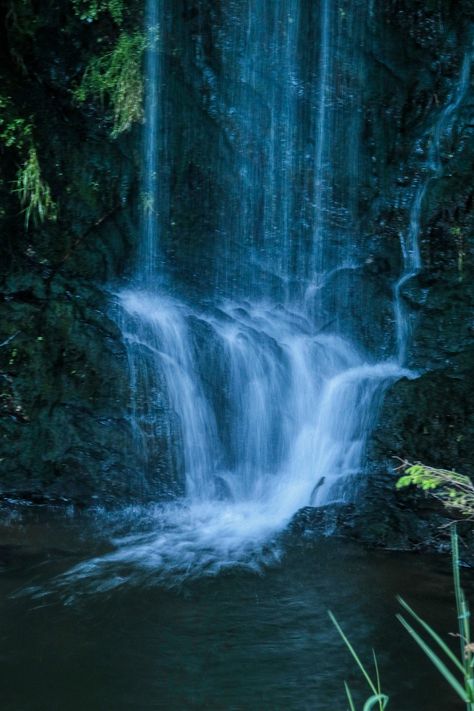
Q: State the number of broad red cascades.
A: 0